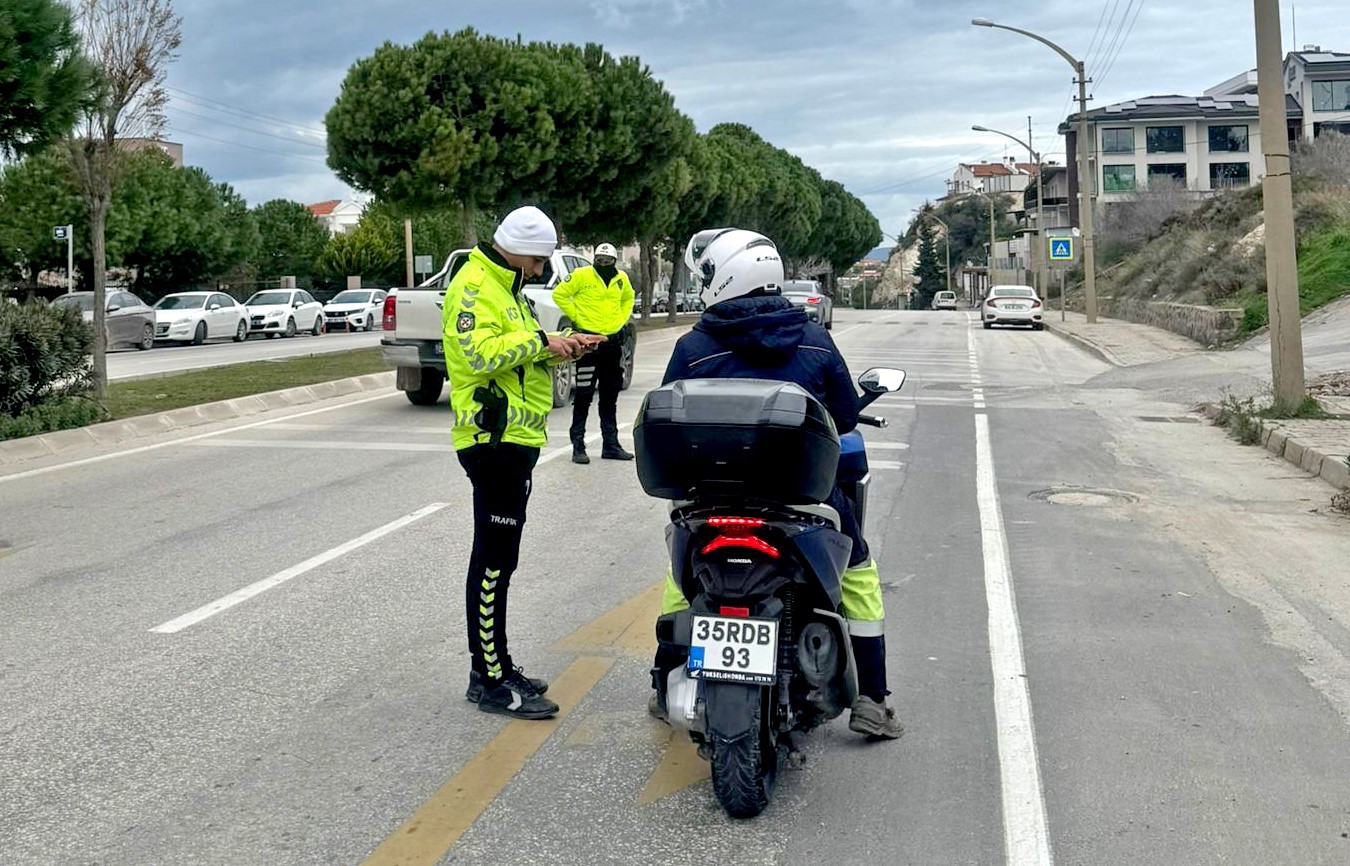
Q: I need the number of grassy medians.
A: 1